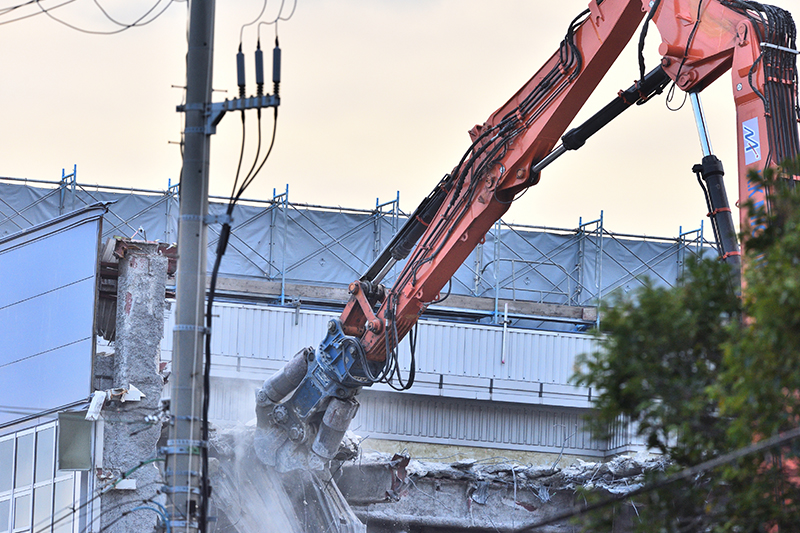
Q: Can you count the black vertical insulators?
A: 3